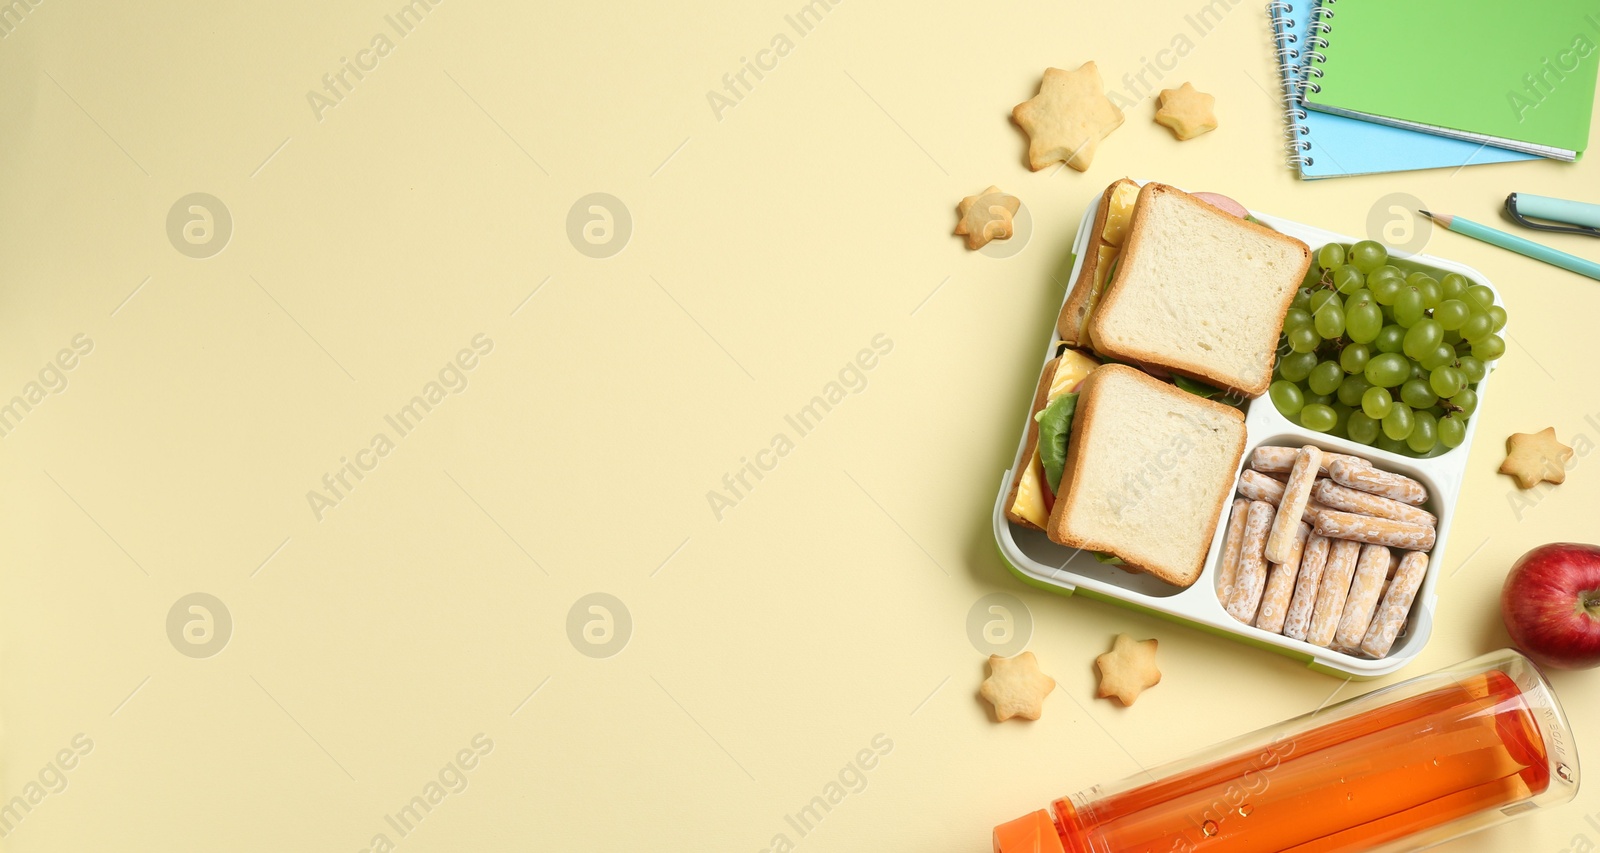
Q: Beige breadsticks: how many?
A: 13